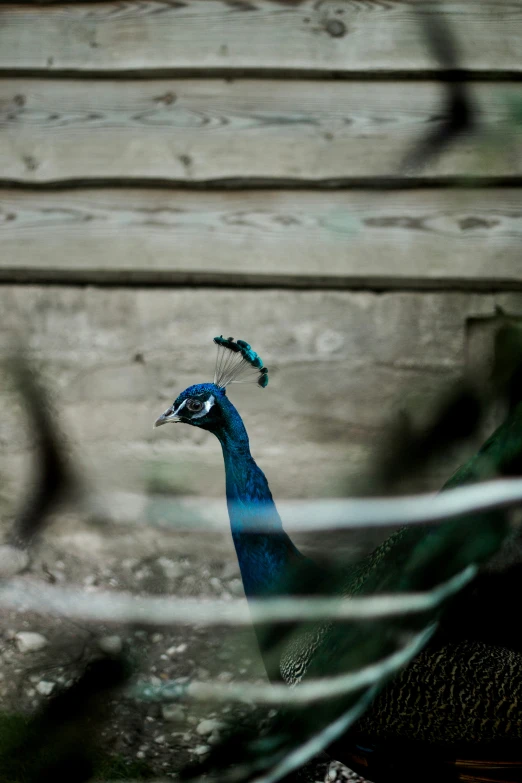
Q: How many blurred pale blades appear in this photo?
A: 4